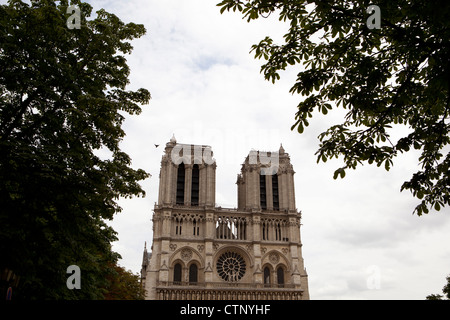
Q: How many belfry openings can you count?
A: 4